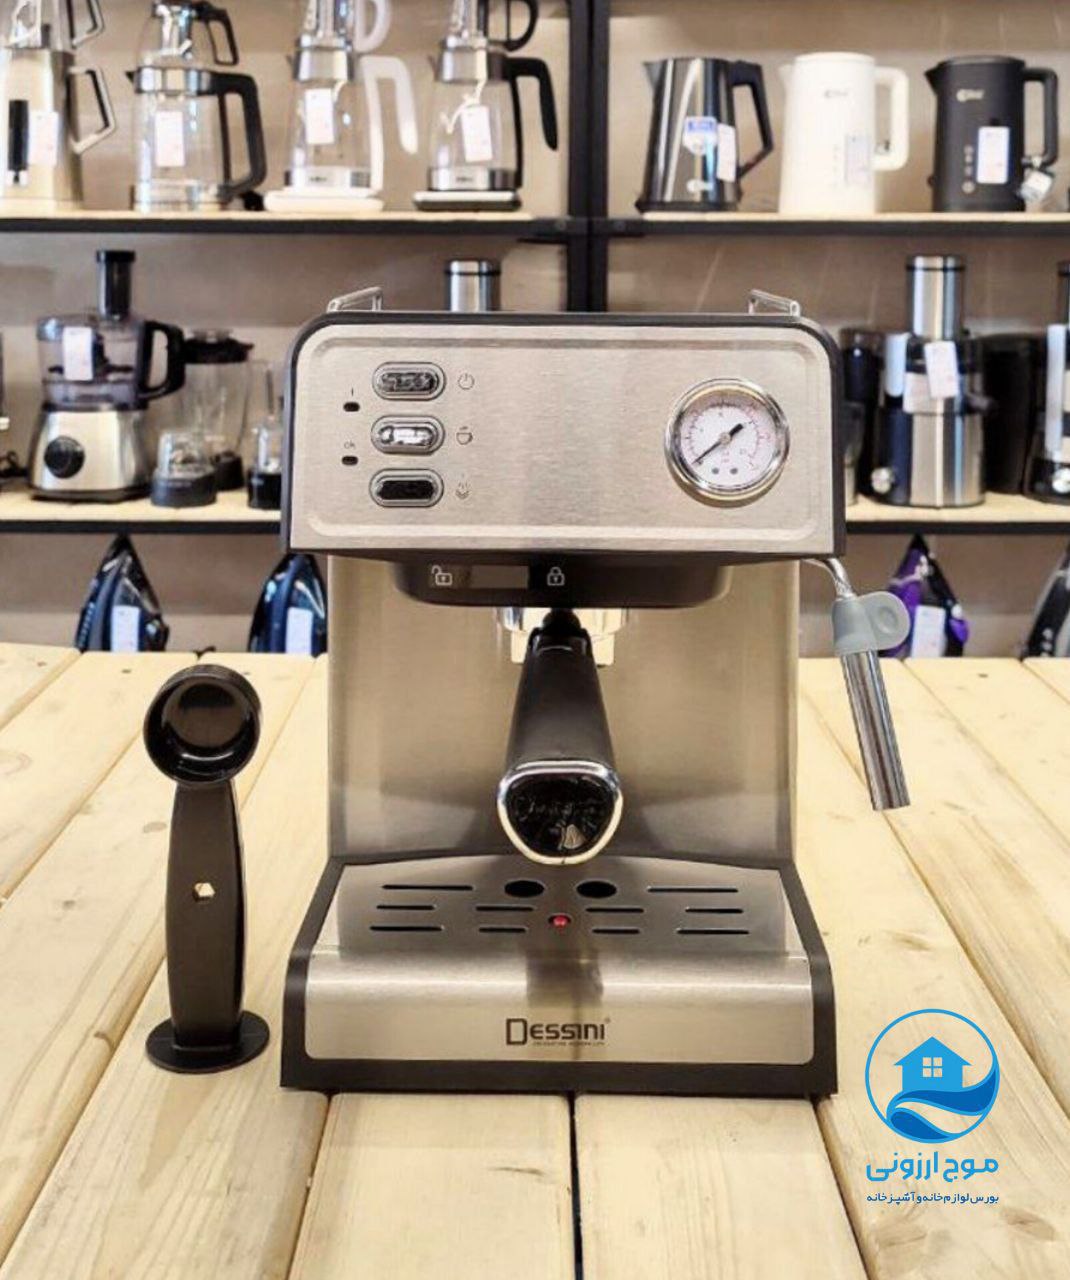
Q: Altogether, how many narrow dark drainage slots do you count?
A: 10